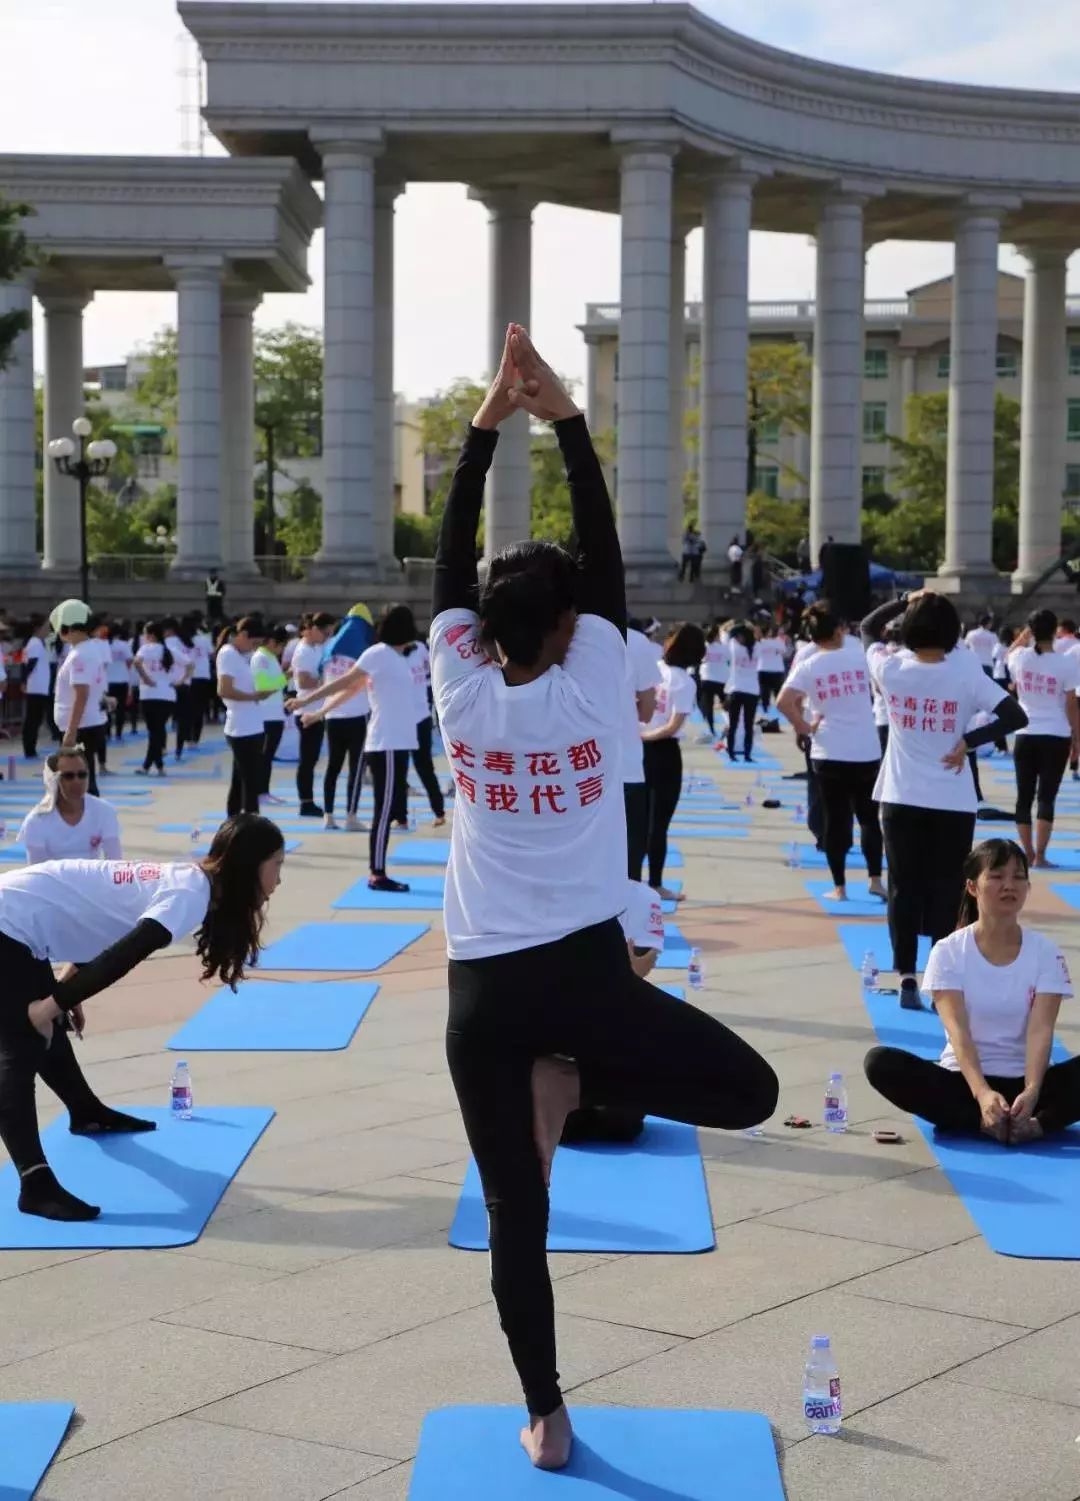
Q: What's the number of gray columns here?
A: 13